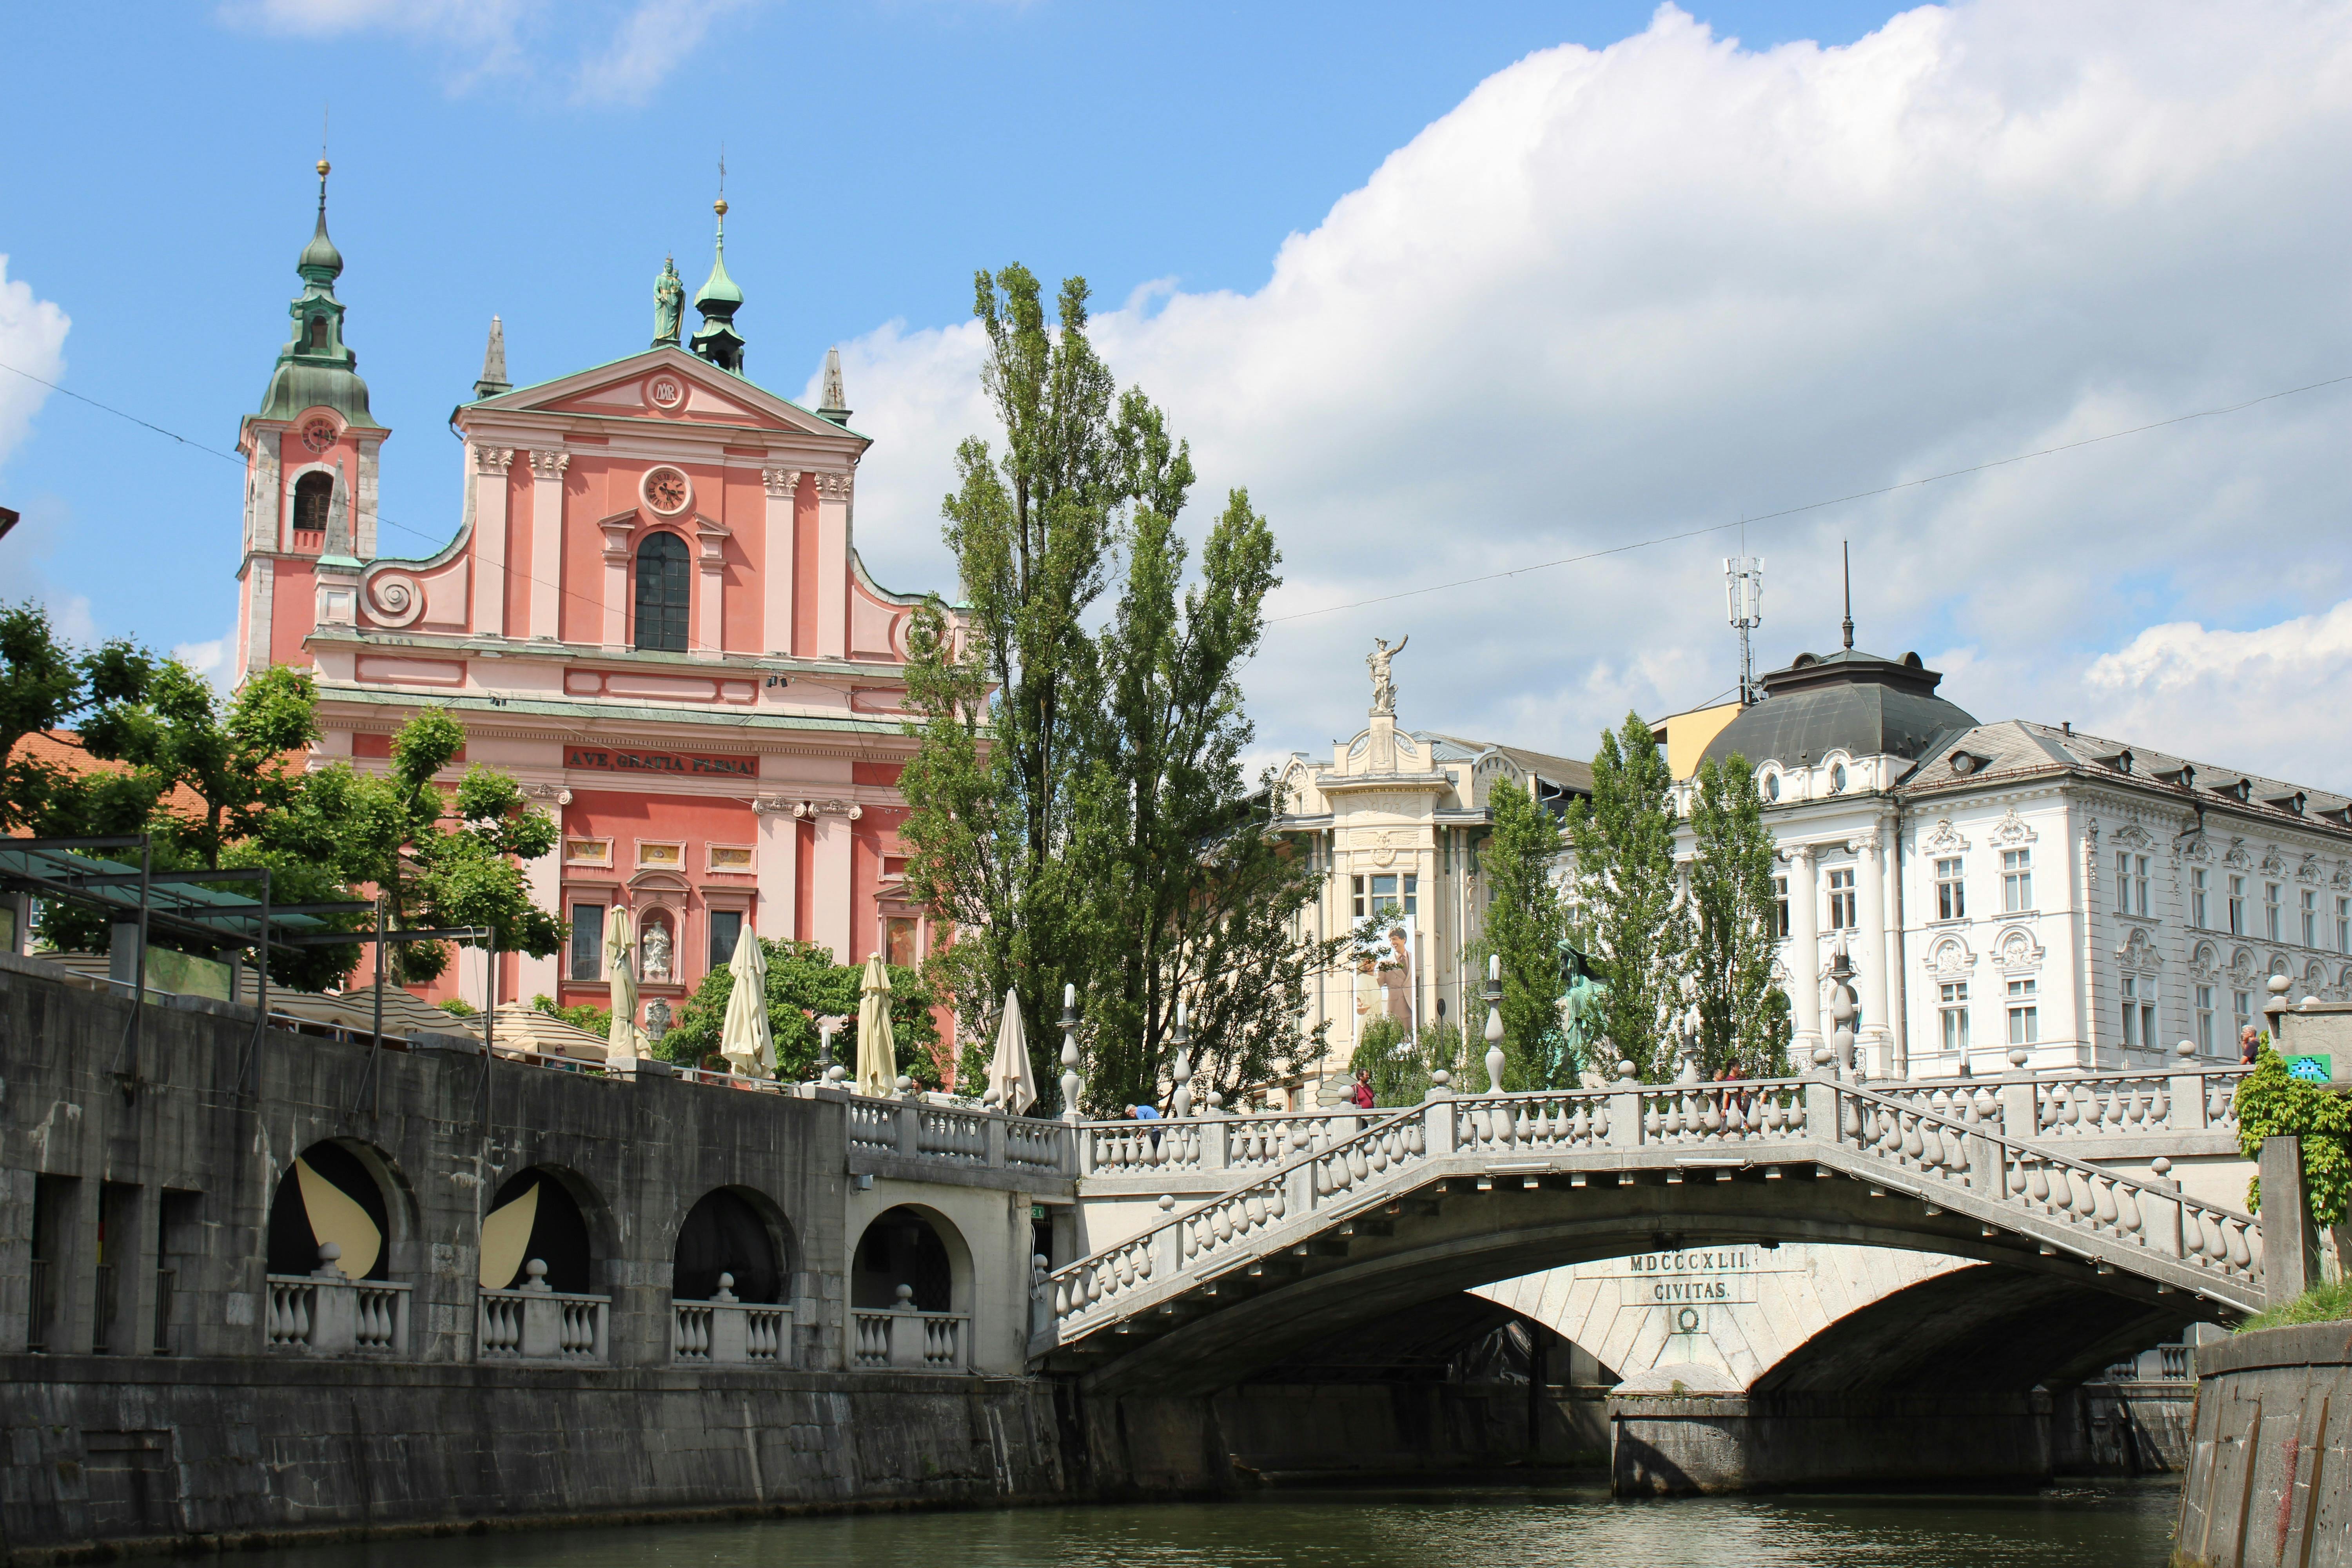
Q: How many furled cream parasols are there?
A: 4